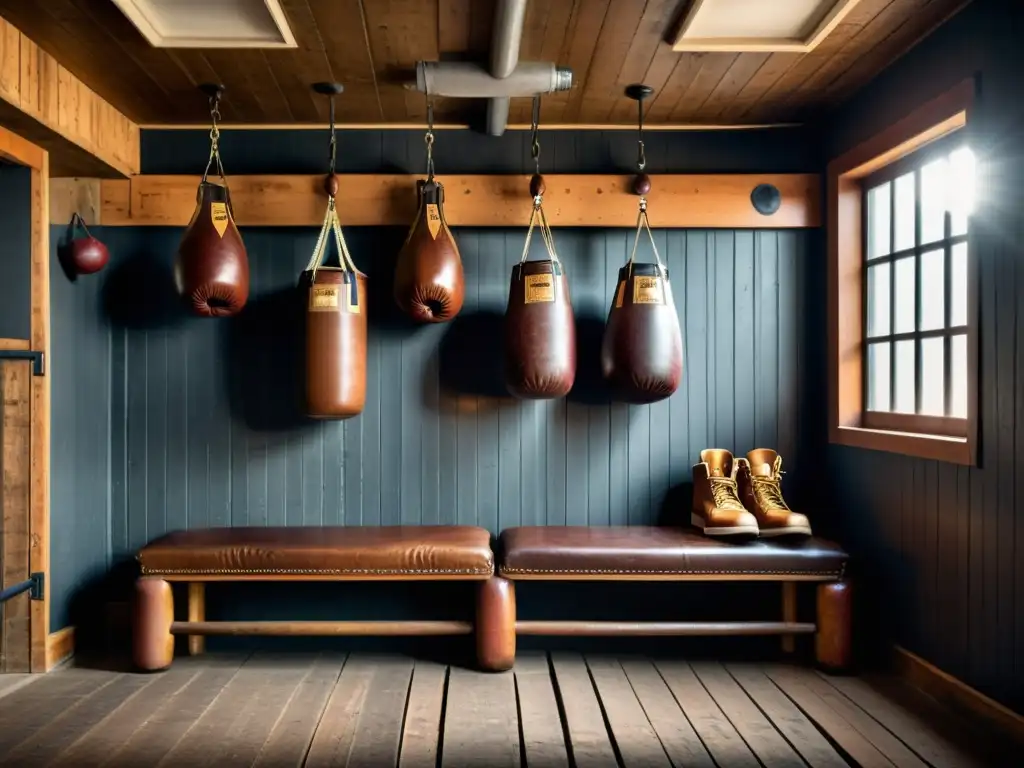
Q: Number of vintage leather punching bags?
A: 5